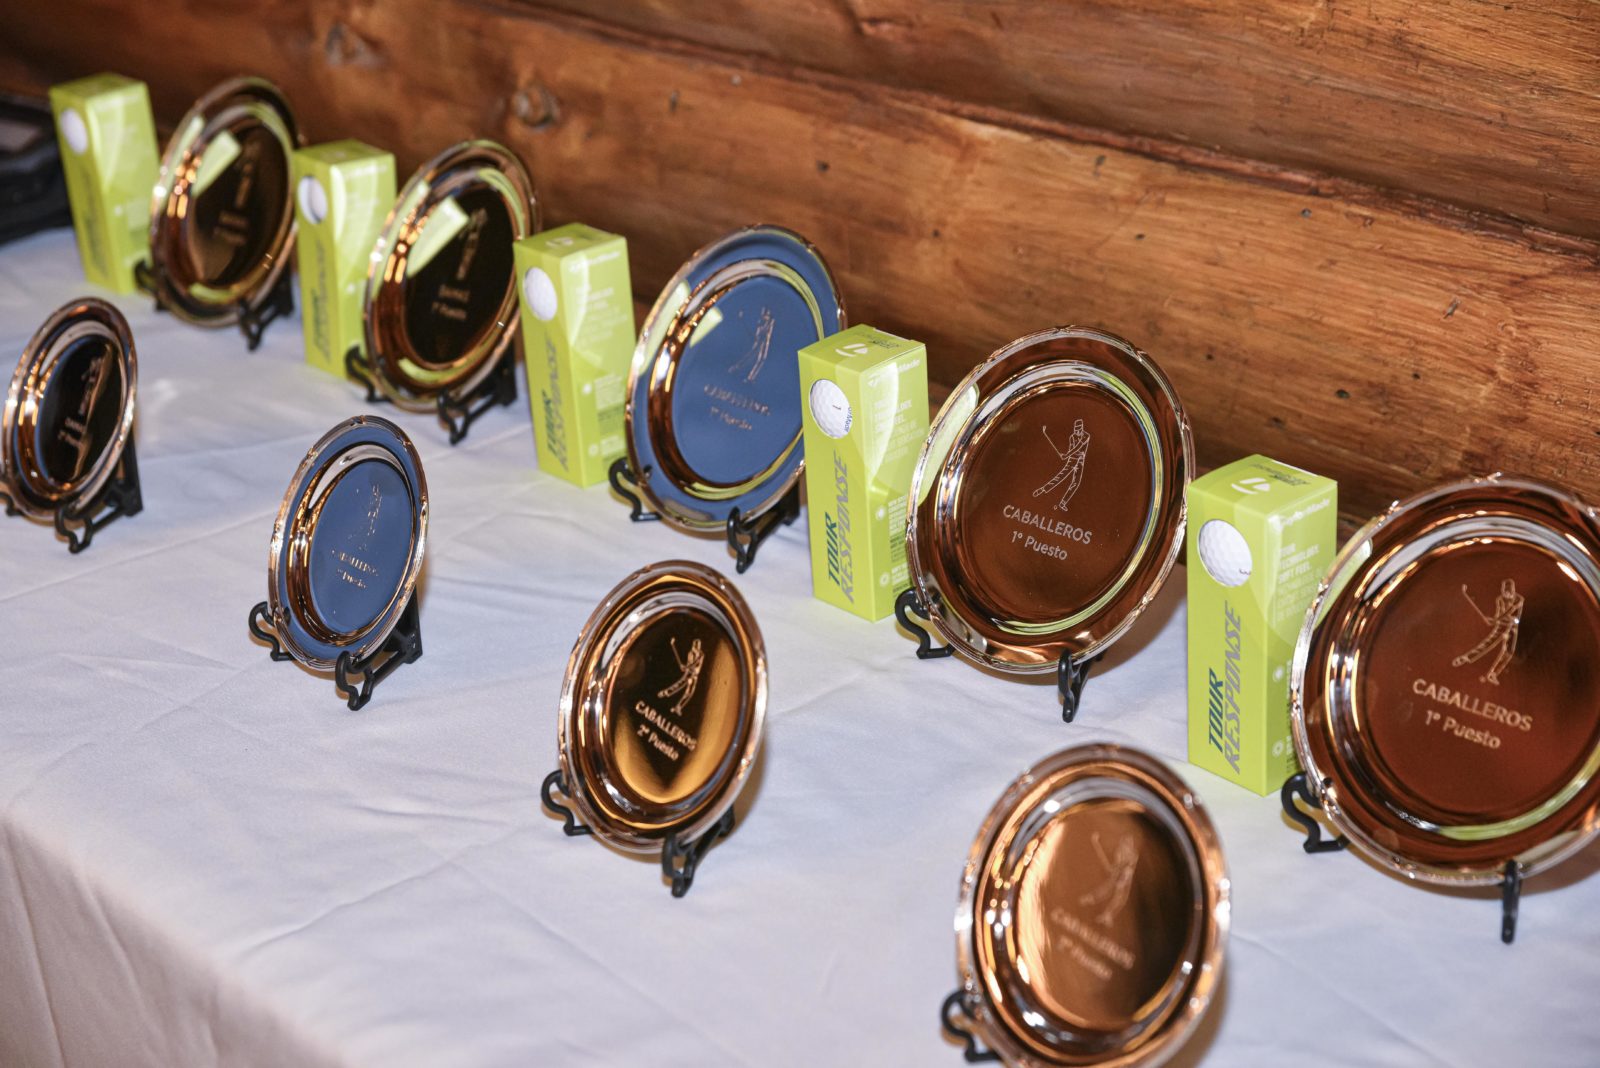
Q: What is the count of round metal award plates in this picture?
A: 9